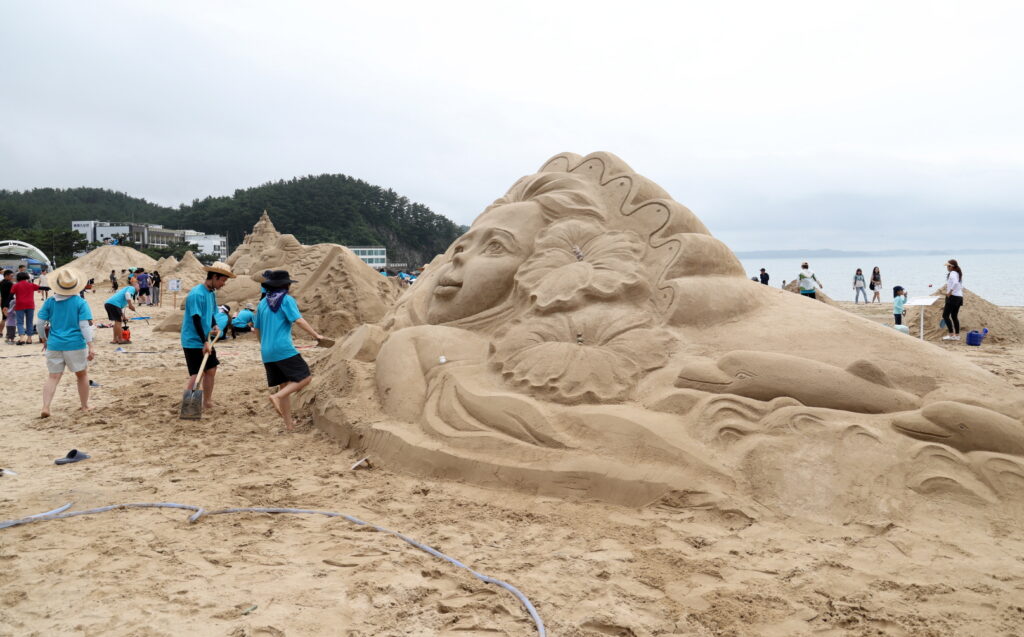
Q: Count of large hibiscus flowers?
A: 2